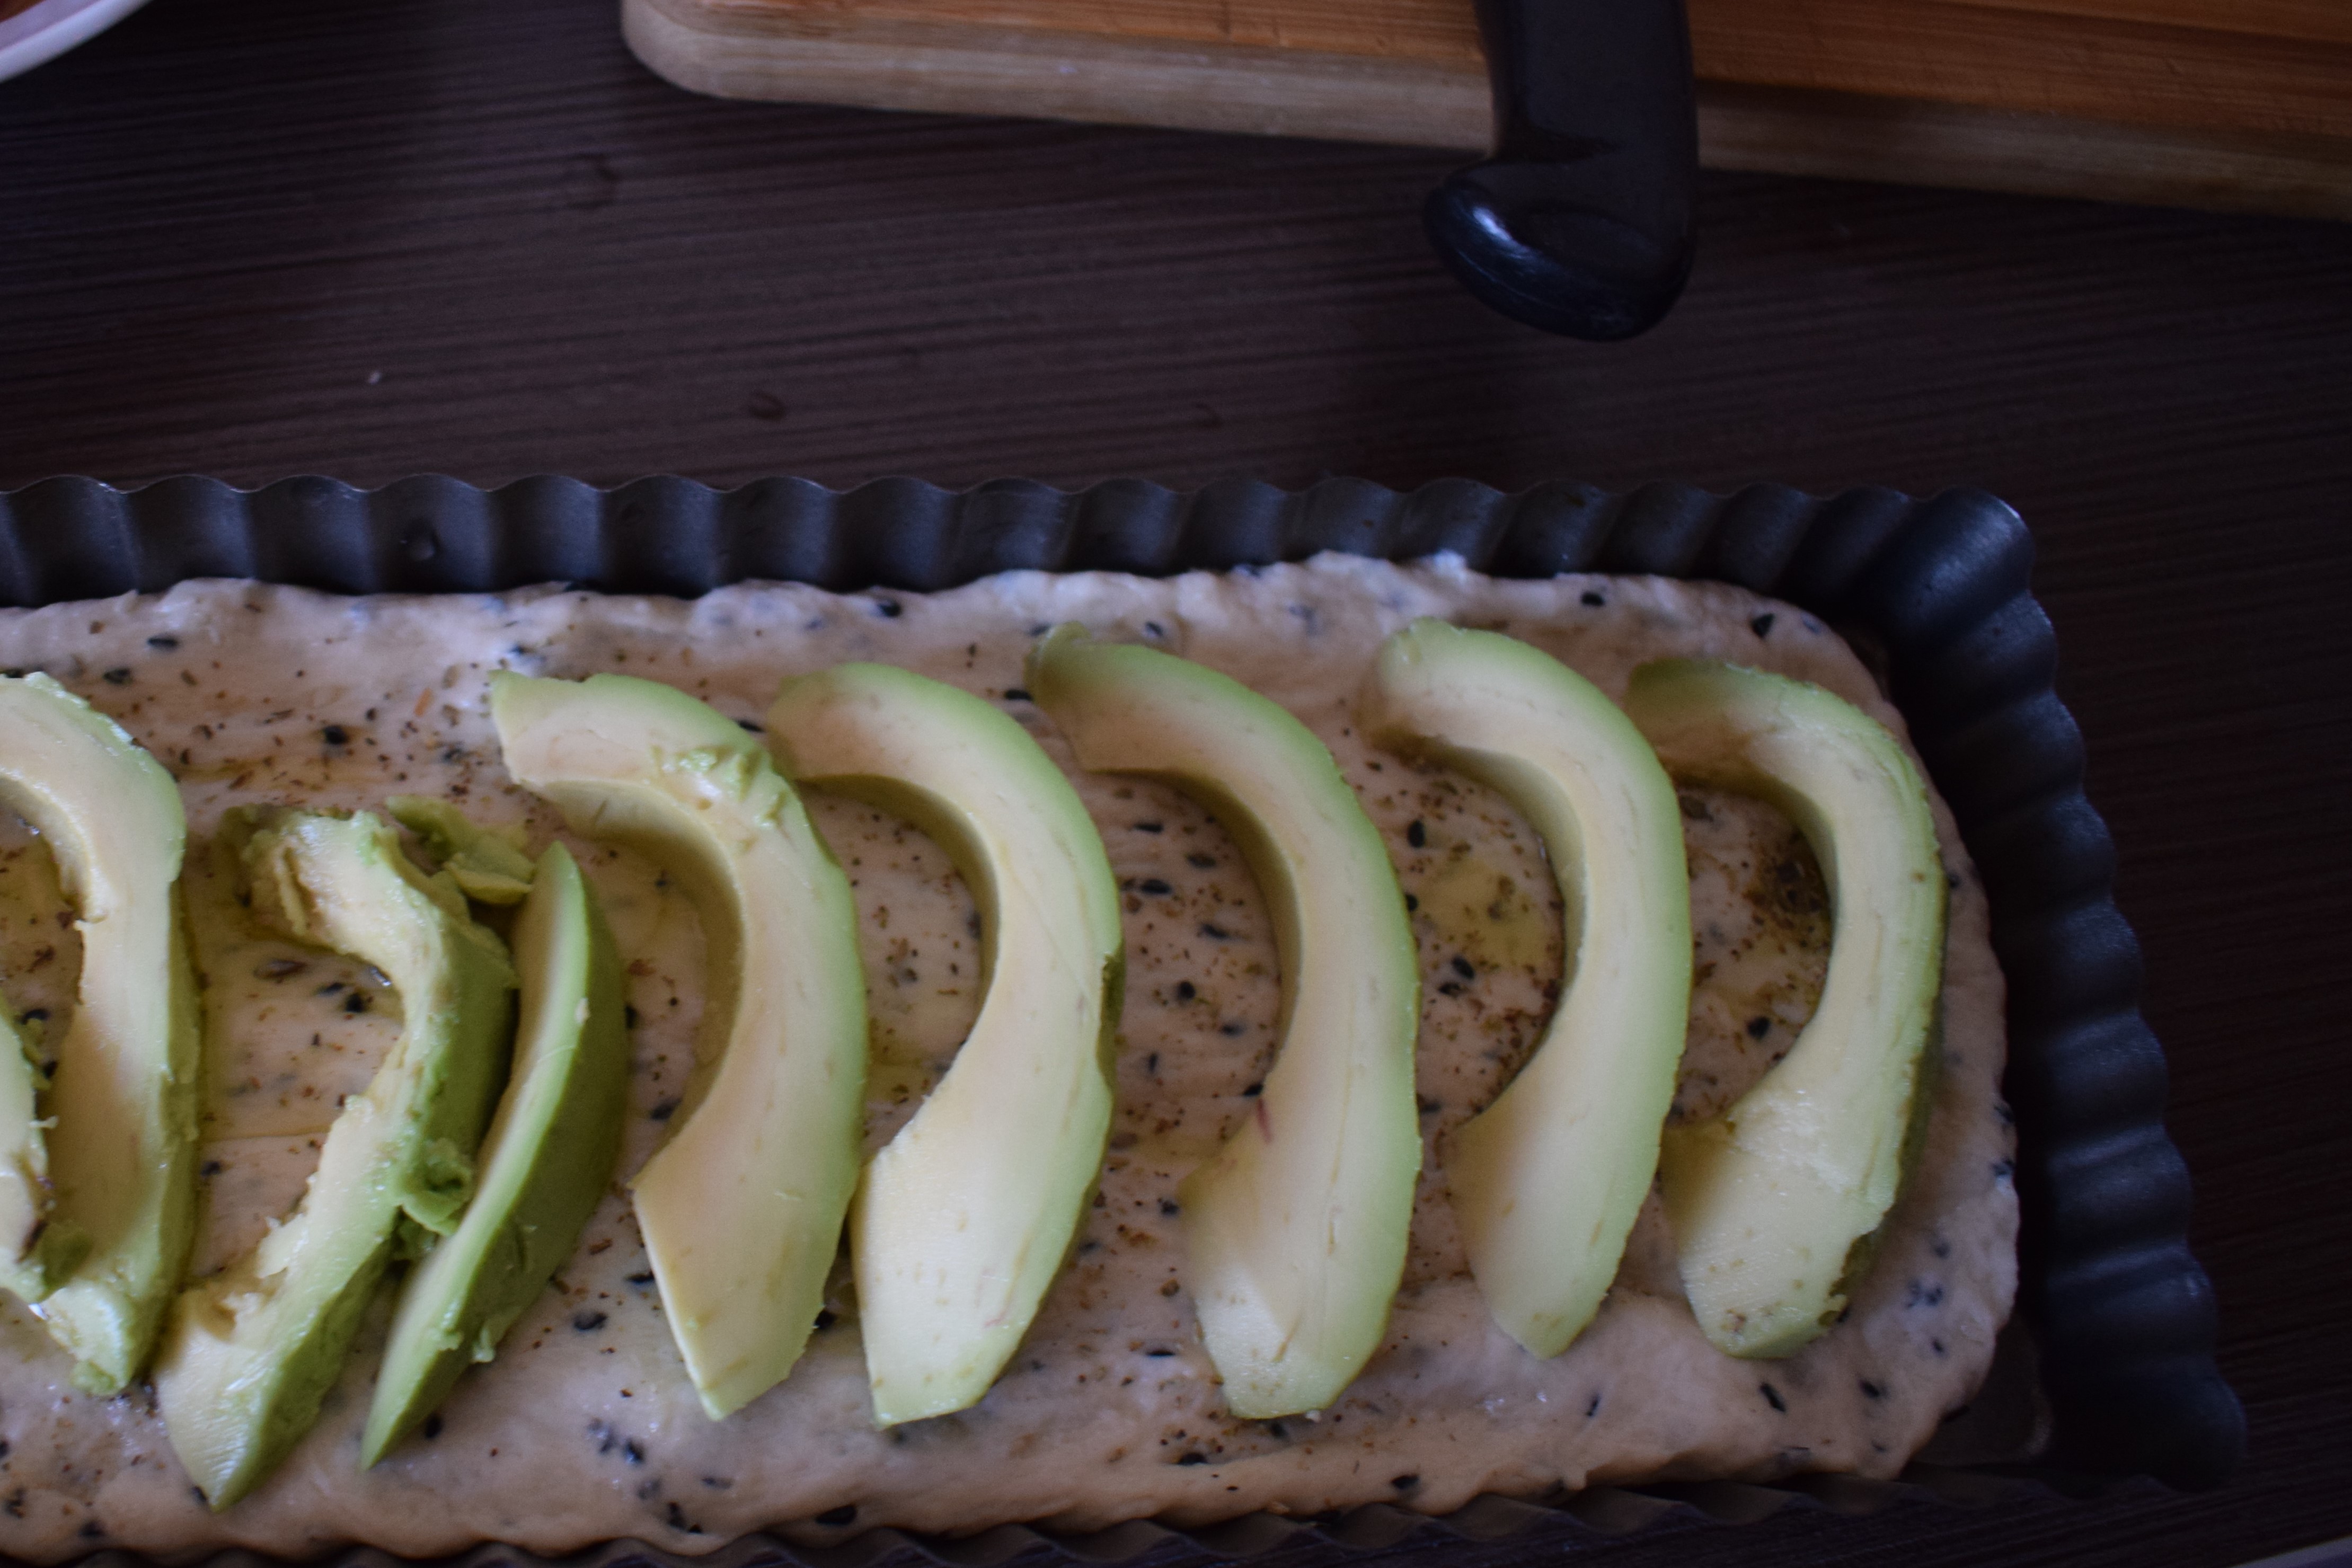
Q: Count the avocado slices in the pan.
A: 9